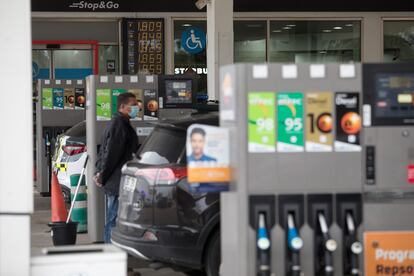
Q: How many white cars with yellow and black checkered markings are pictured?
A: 1